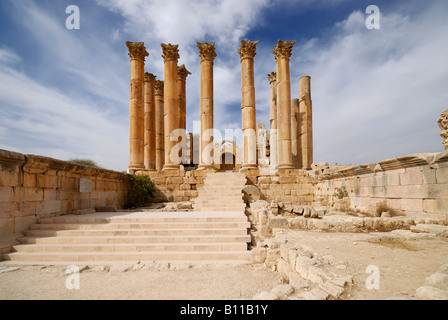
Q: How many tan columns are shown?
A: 11